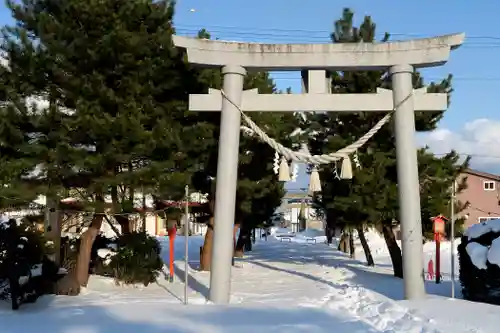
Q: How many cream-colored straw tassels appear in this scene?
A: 3